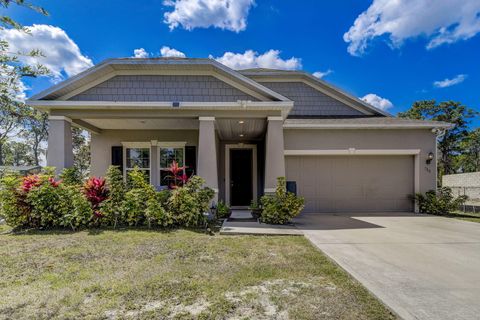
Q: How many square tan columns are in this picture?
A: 3